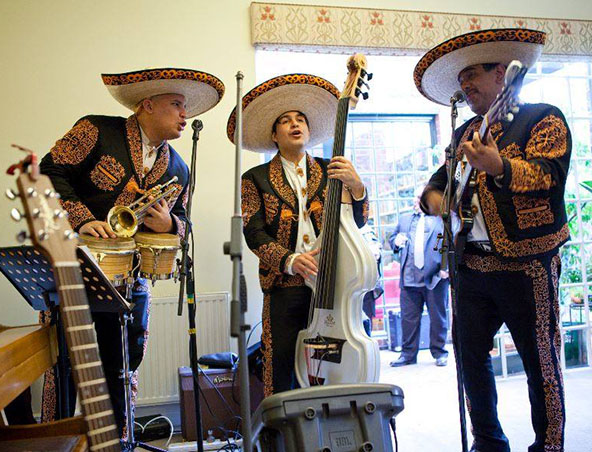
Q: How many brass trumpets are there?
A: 1